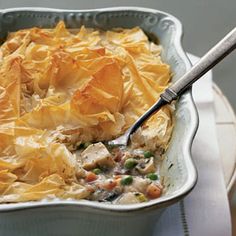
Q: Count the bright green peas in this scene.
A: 5